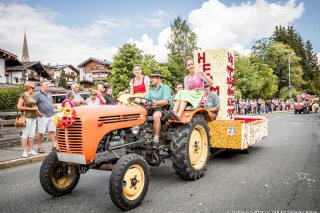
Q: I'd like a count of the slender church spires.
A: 1